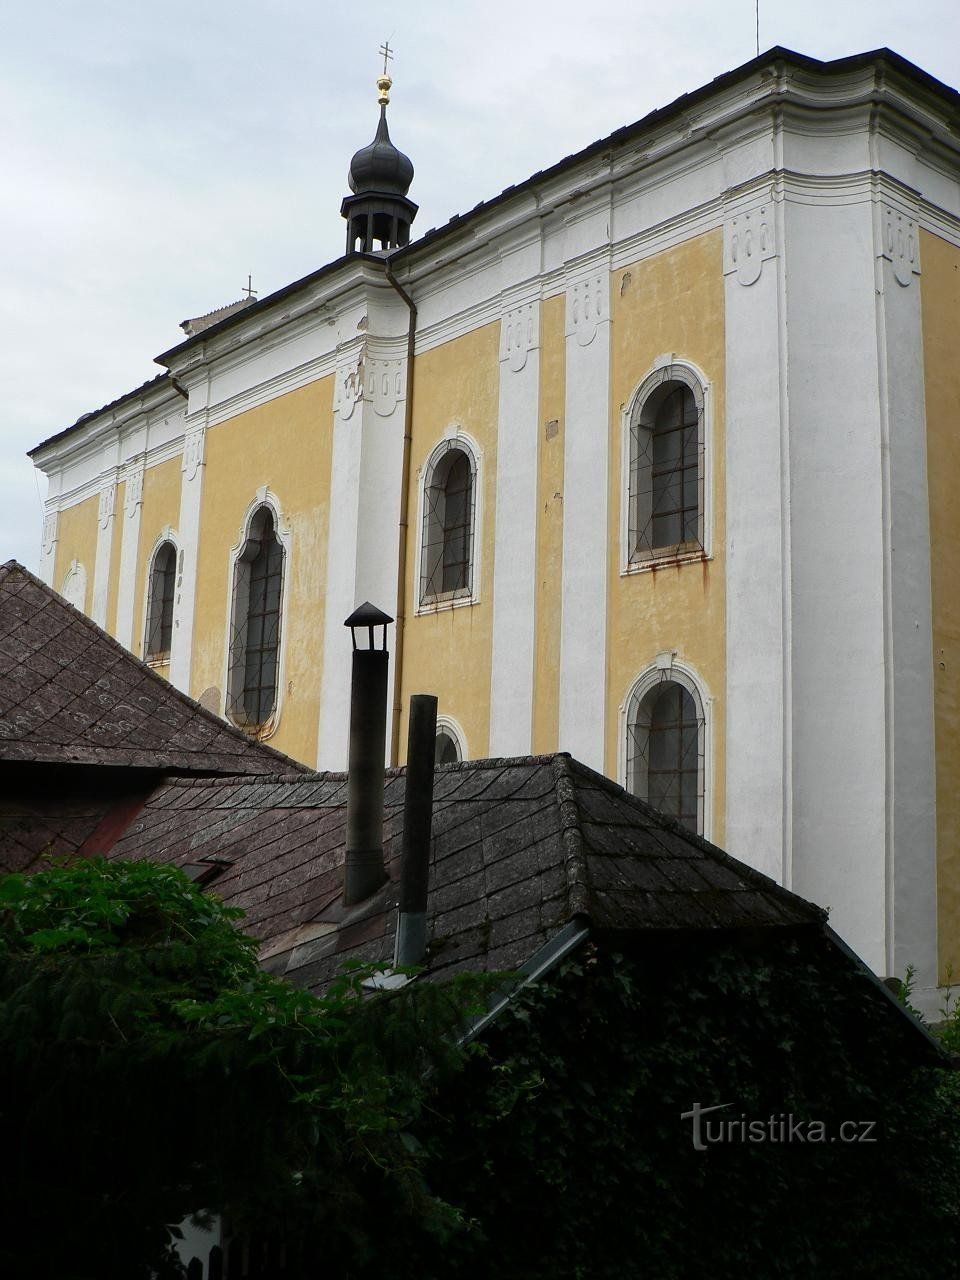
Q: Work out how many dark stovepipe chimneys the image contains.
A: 2